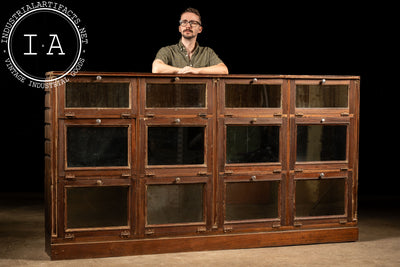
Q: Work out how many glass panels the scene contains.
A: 12